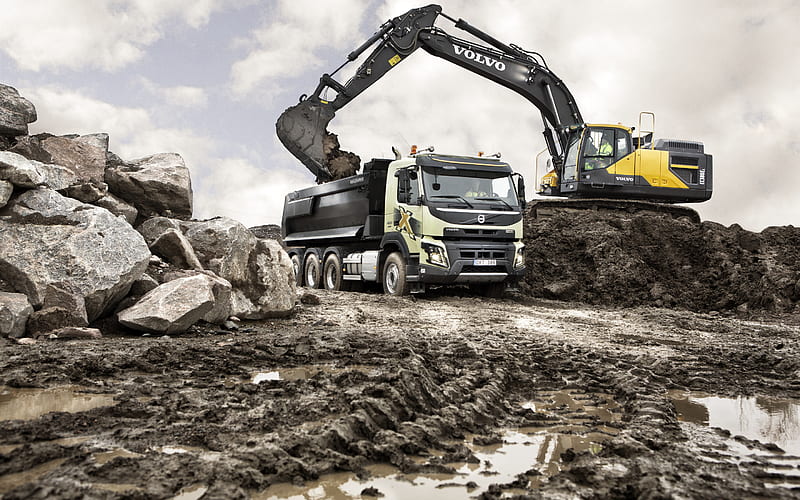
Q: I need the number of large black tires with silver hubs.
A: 4